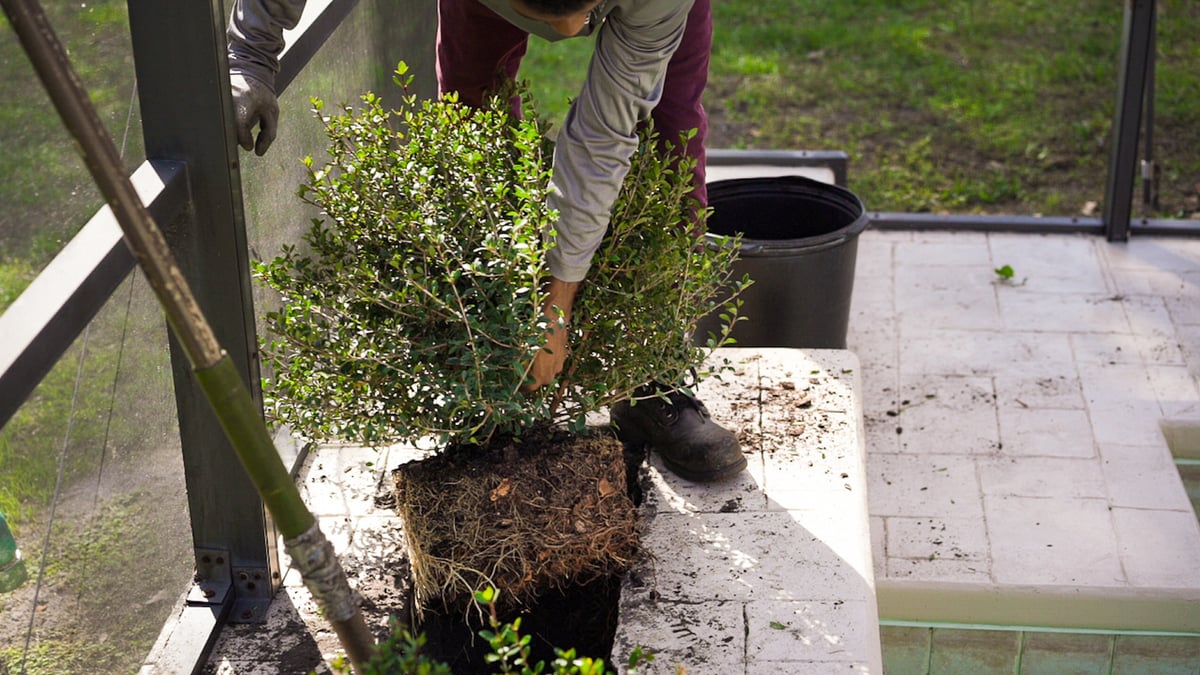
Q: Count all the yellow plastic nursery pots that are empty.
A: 0